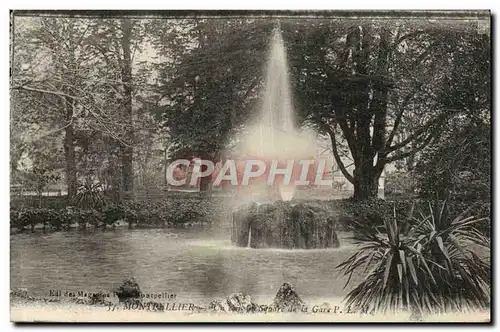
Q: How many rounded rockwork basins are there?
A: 1